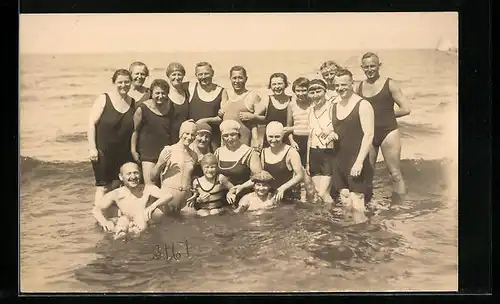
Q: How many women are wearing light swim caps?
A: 3